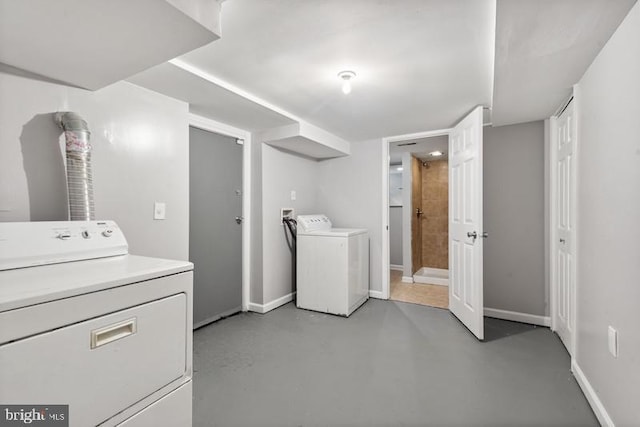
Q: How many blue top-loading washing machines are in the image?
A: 0